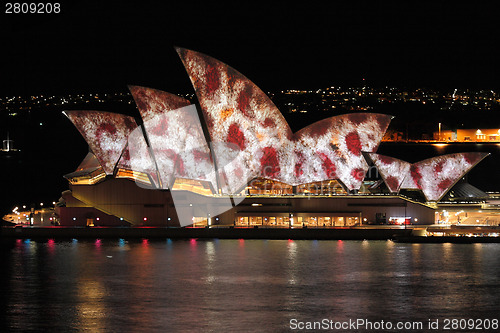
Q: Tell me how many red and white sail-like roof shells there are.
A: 6